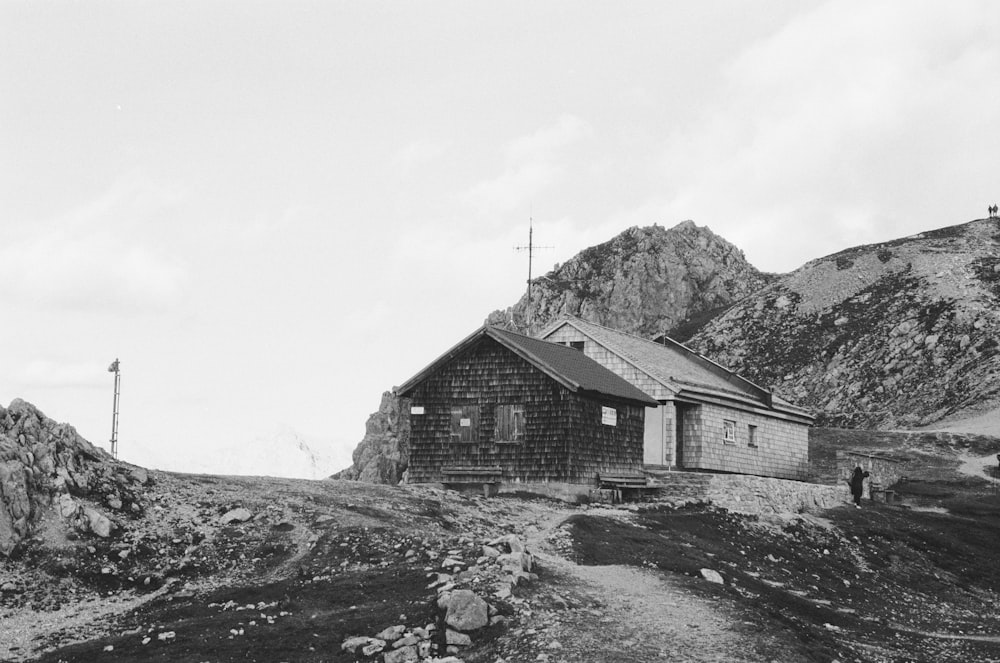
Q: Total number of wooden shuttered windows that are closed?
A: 2